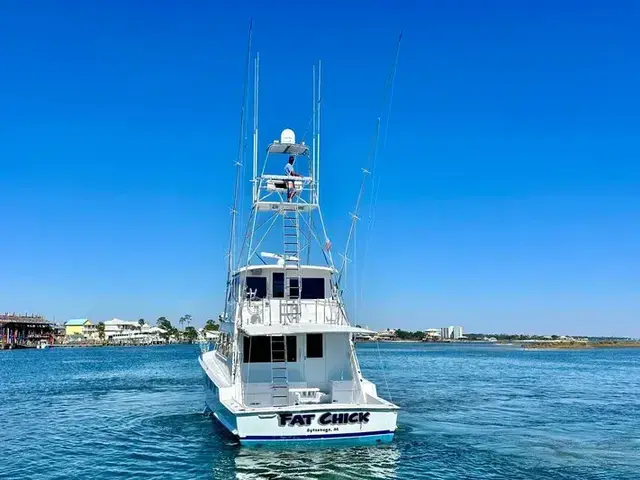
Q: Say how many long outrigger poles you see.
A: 2